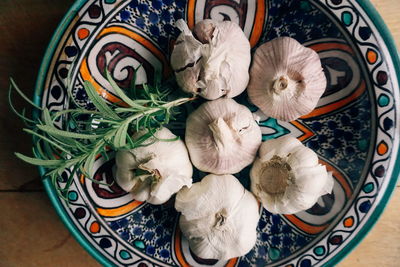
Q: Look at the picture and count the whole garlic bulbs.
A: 6